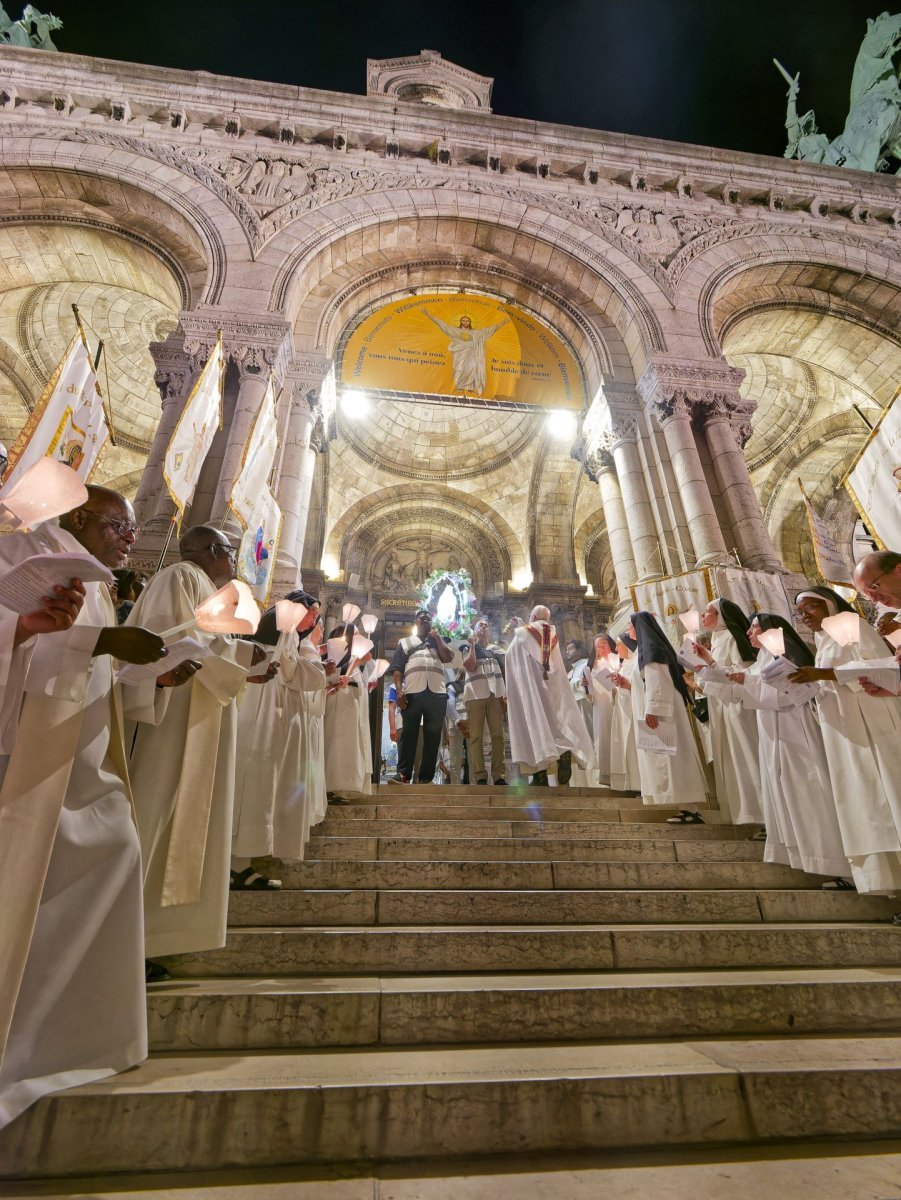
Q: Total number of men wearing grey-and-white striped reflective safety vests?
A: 2